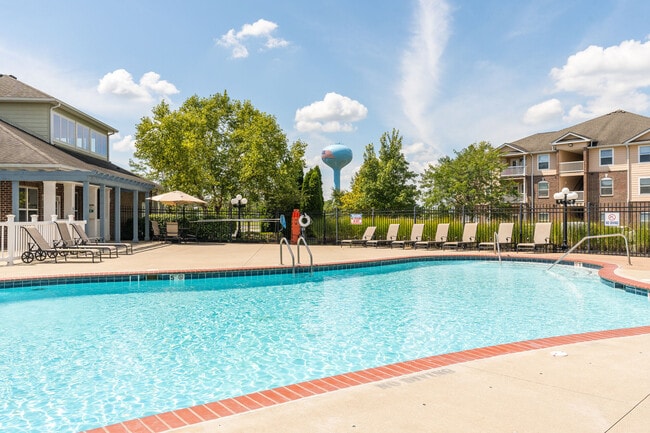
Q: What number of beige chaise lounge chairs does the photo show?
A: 10